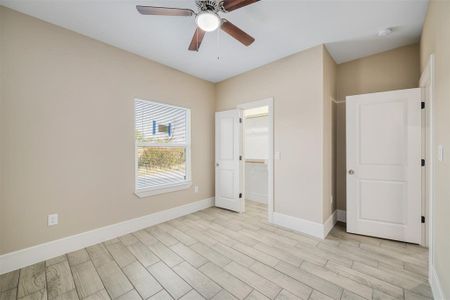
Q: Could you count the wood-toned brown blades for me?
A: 4